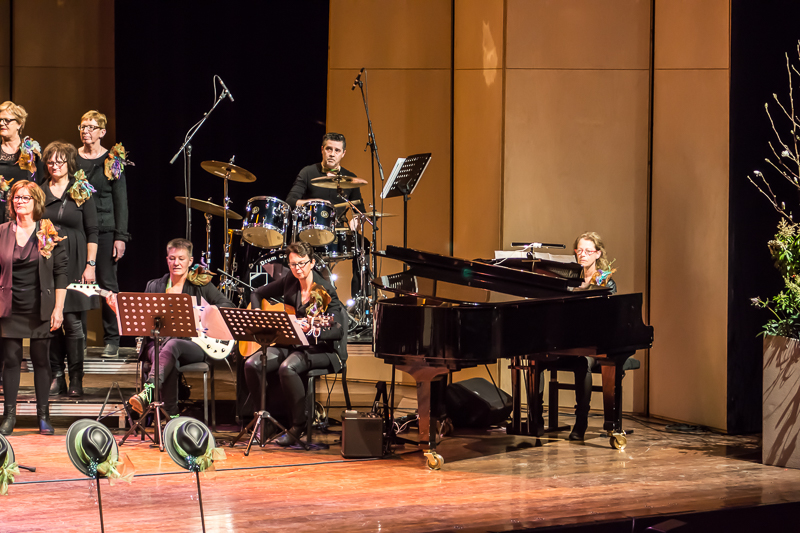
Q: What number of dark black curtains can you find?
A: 2